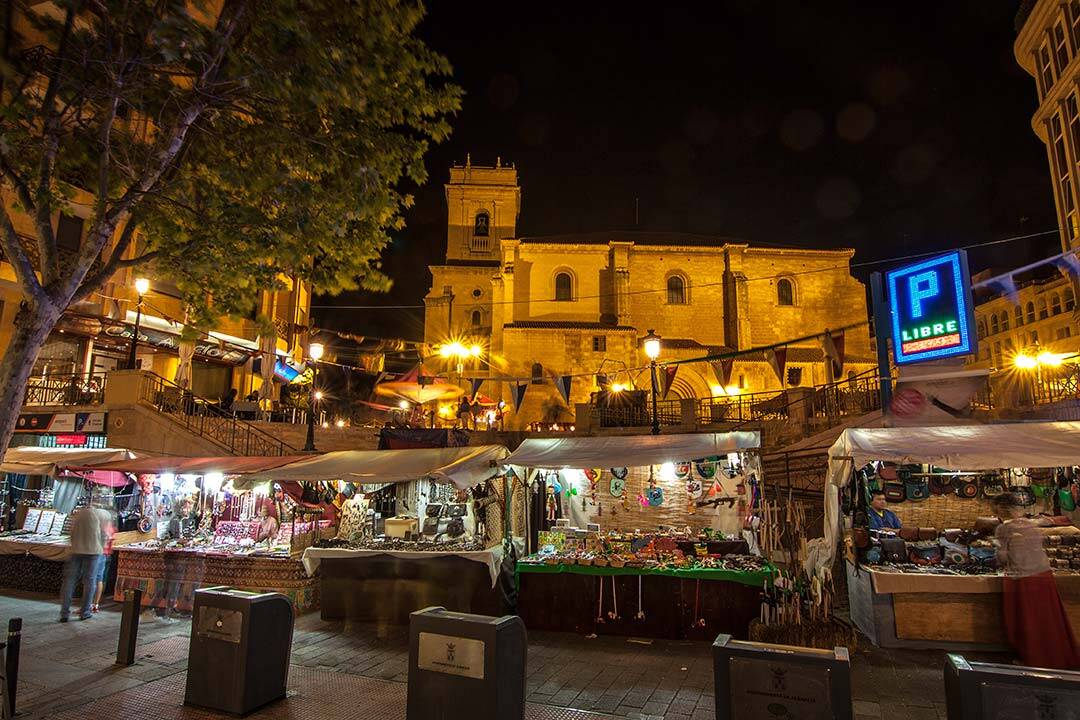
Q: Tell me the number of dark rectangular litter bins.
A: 4